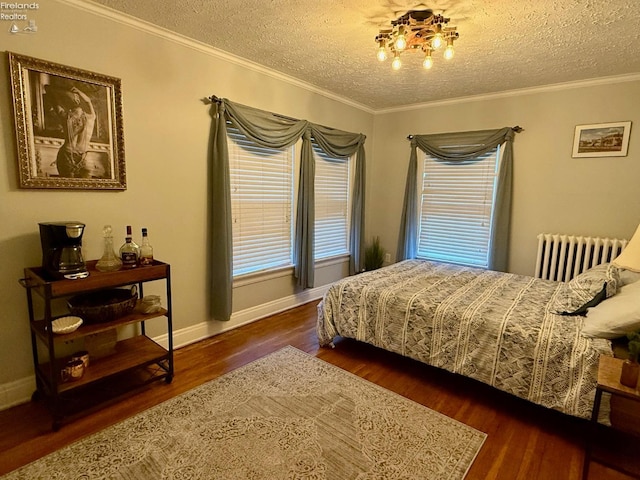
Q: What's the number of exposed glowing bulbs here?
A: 6